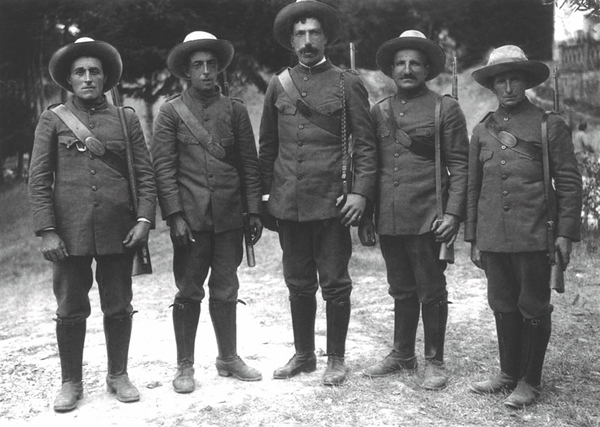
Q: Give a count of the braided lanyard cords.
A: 1